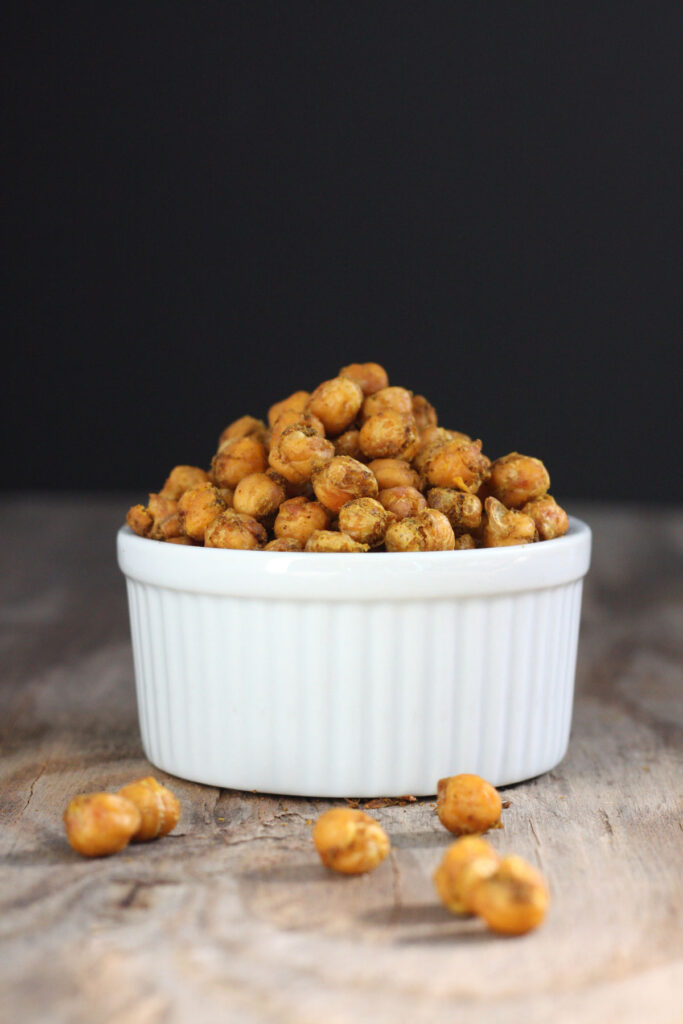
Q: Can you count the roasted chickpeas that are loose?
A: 6